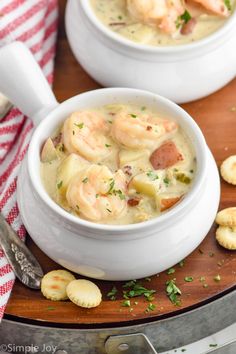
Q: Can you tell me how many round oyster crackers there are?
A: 5